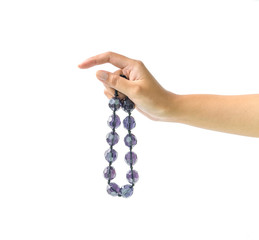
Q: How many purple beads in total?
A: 12